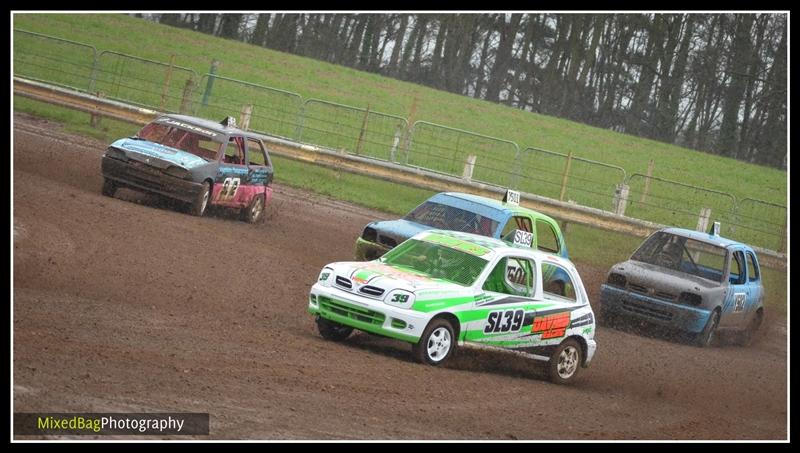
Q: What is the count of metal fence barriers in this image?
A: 8